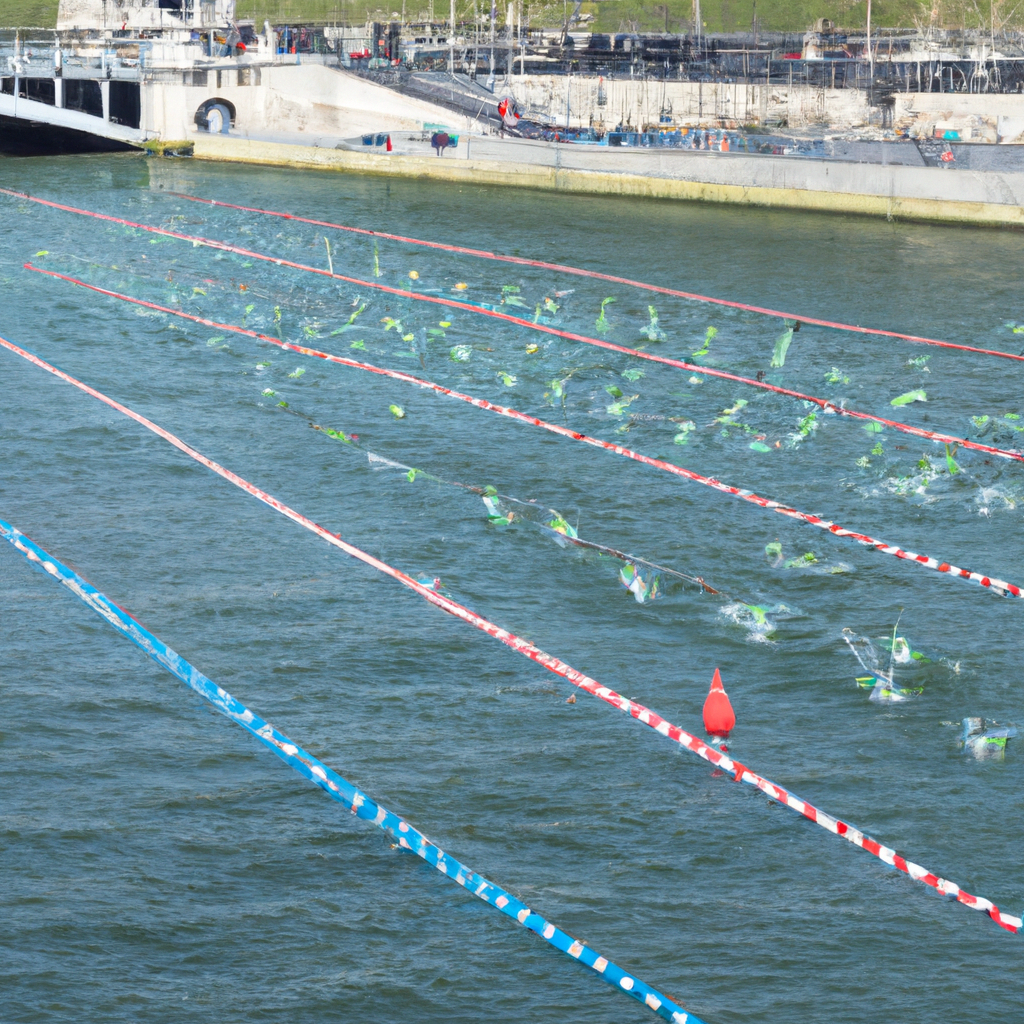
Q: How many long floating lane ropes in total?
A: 5